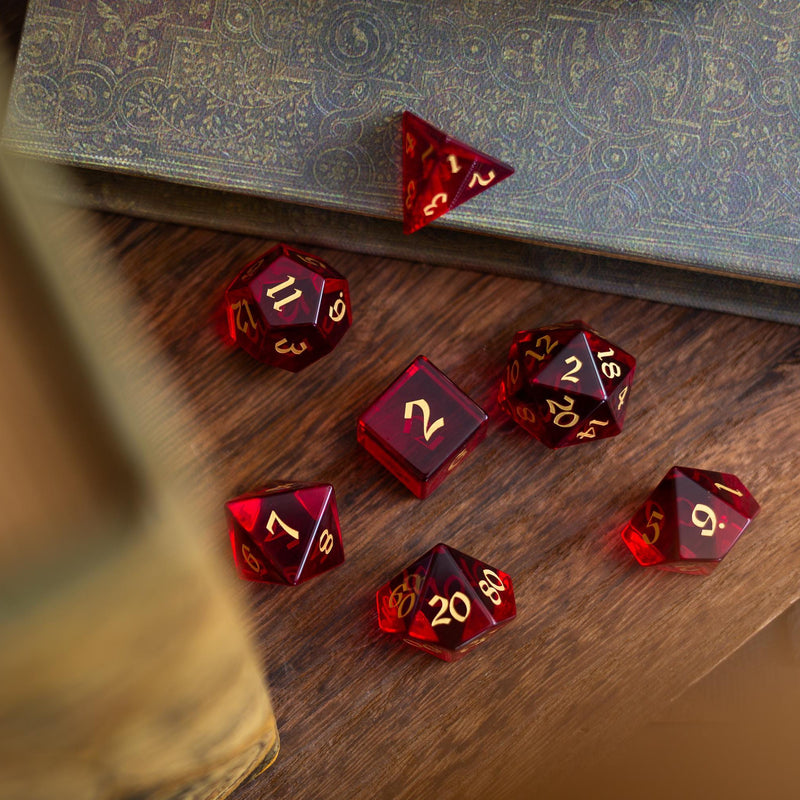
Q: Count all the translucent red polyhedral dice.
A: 7